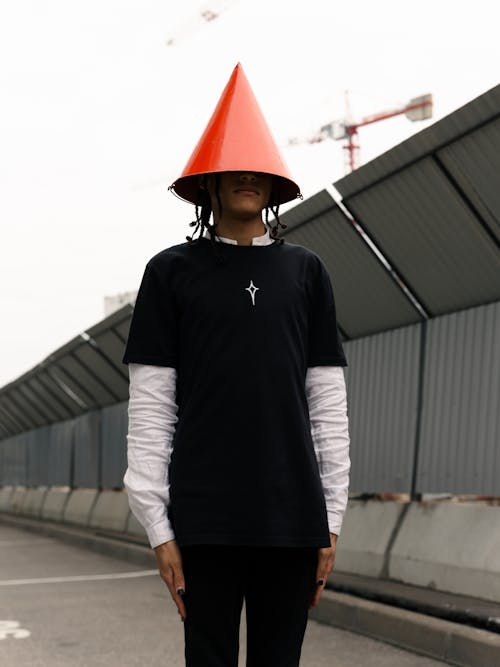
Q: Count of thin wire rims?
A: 1